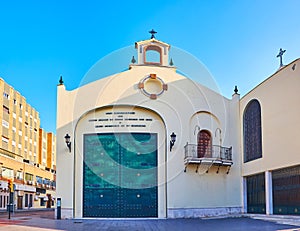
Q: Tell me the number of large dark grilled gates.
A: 2